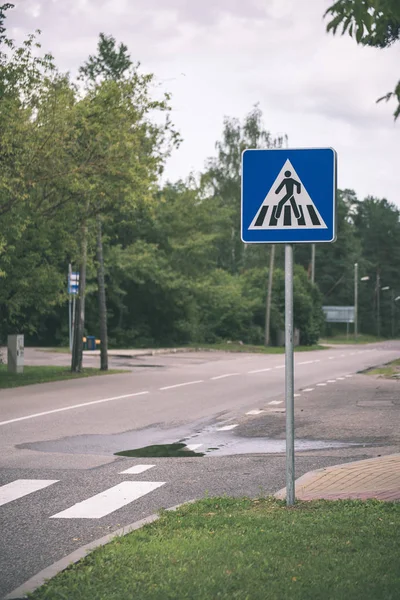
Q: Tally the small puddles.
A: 1